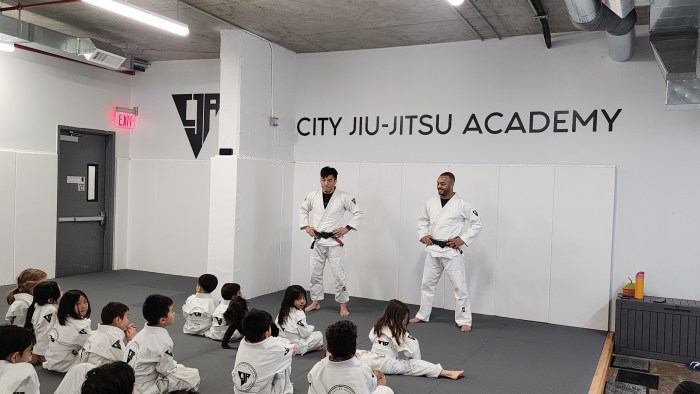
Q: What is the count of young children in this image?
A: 14